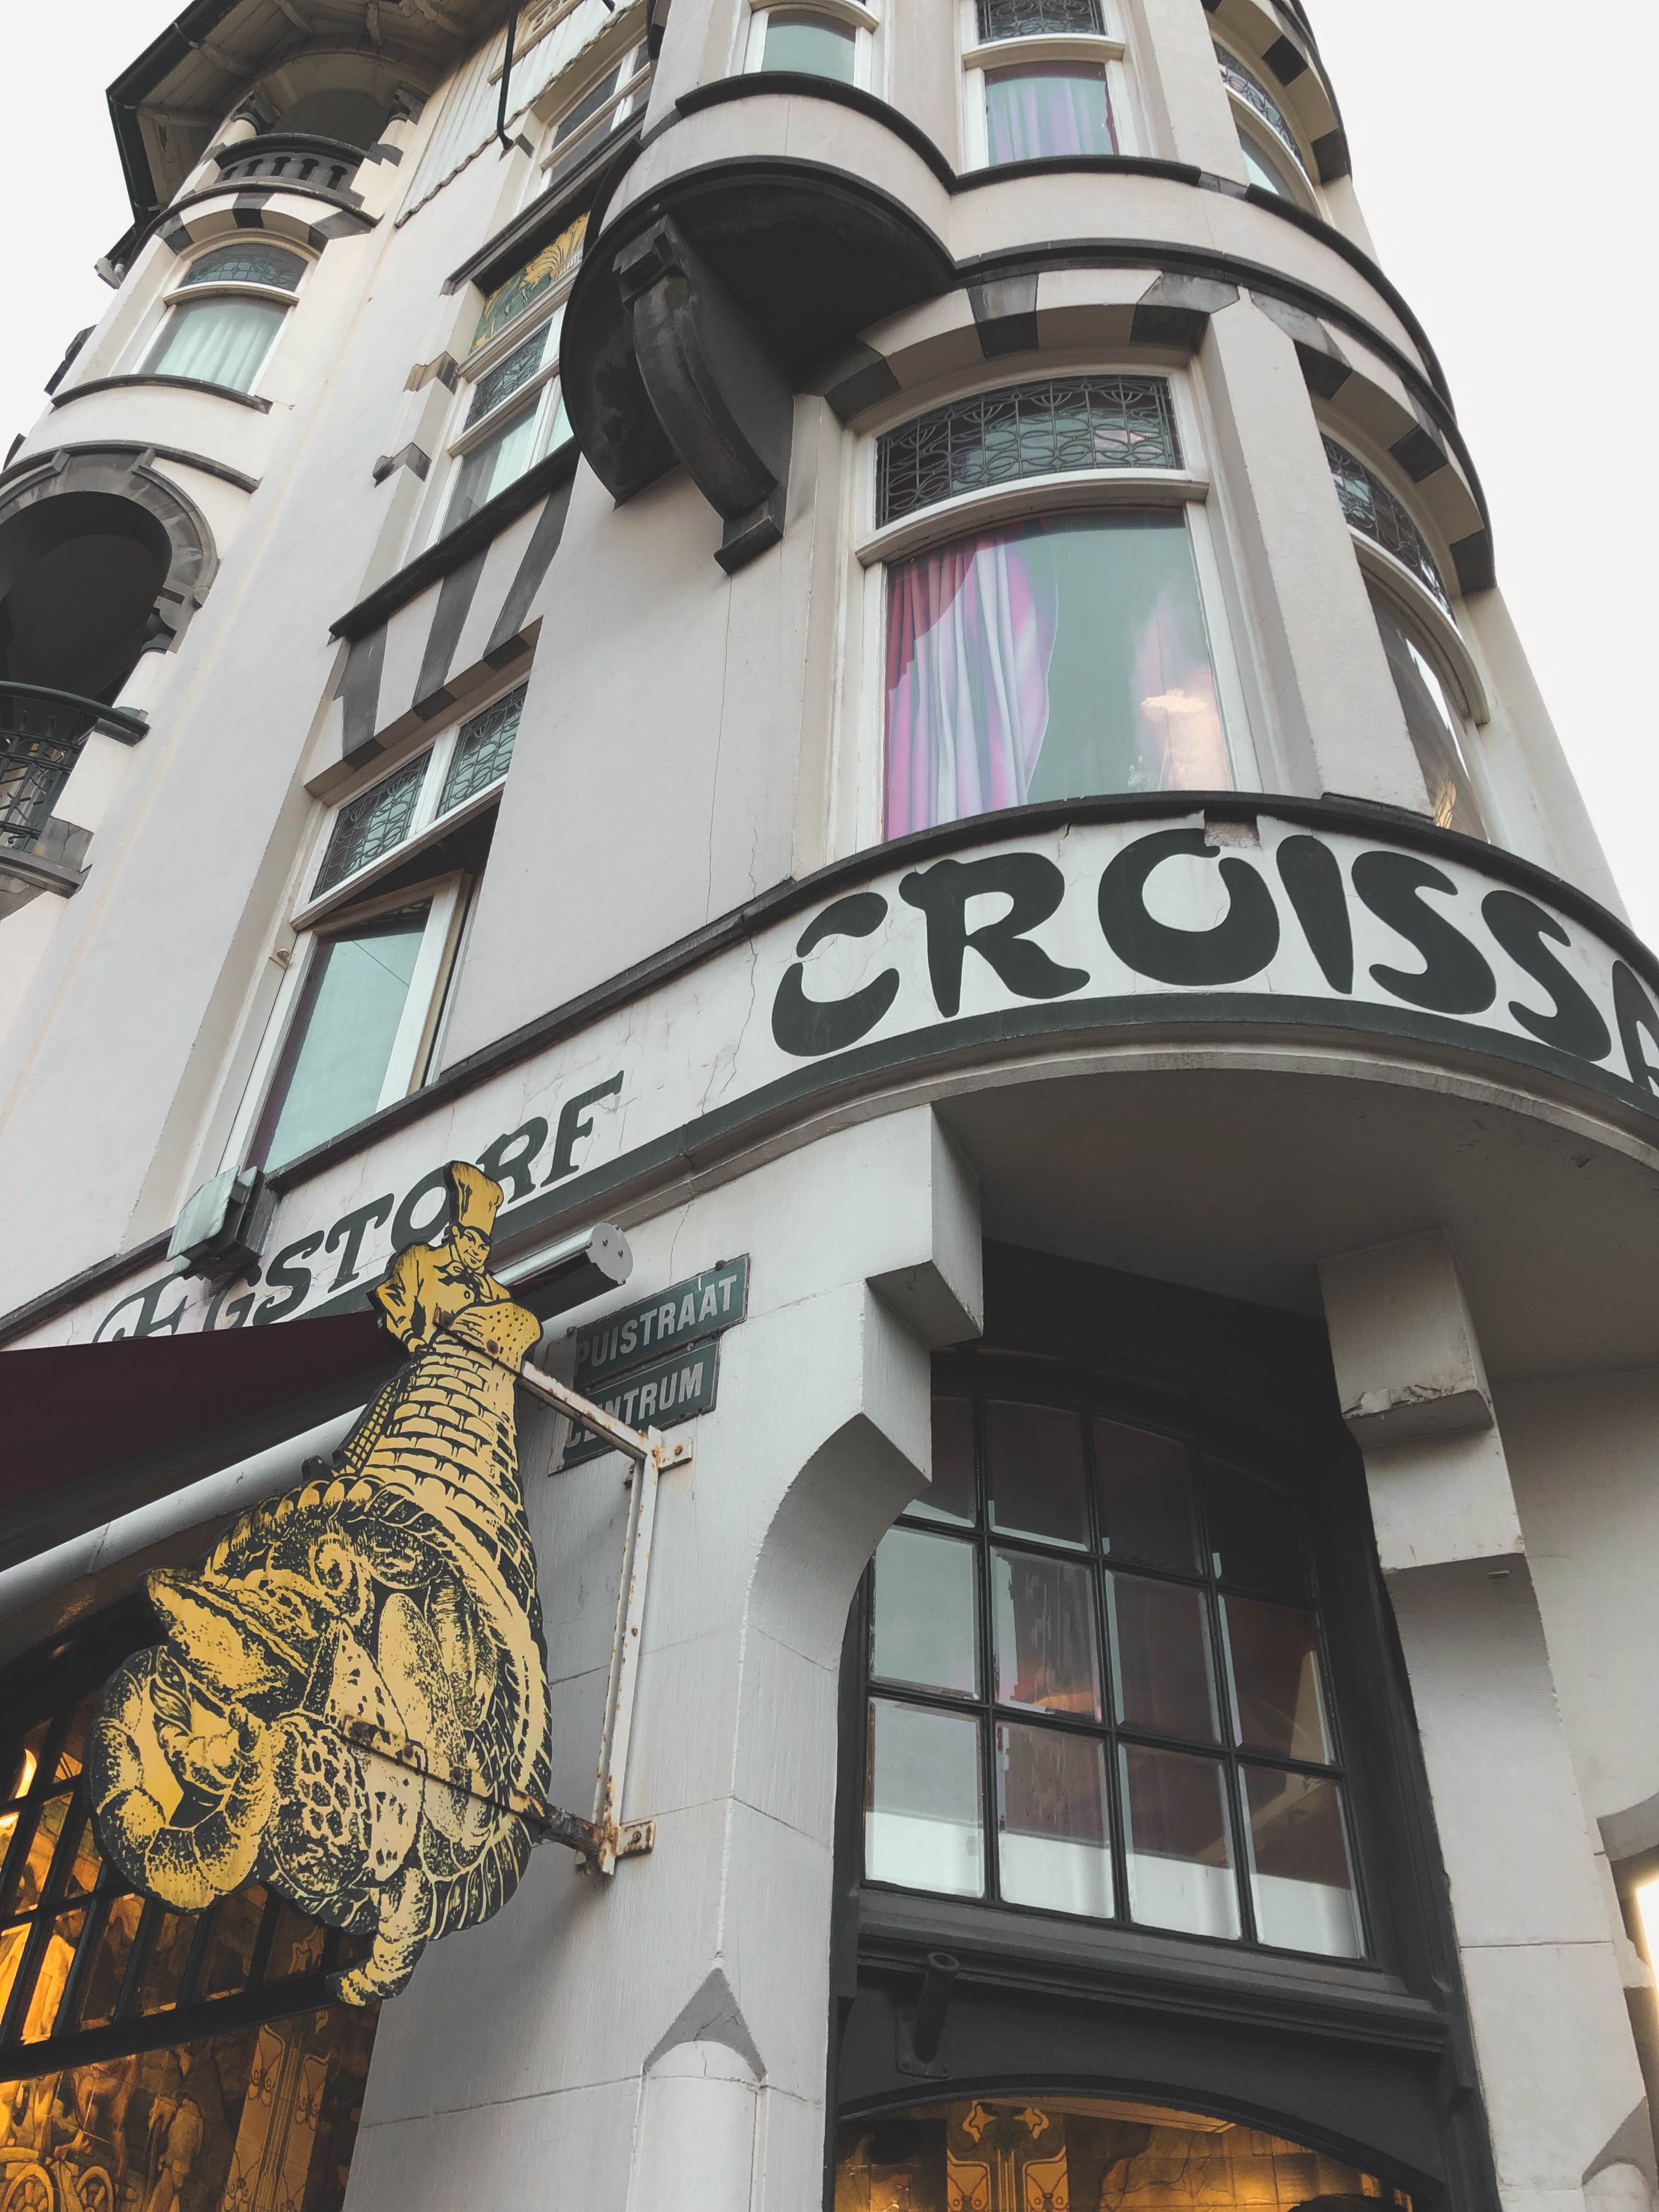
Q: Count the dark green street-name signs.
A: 2